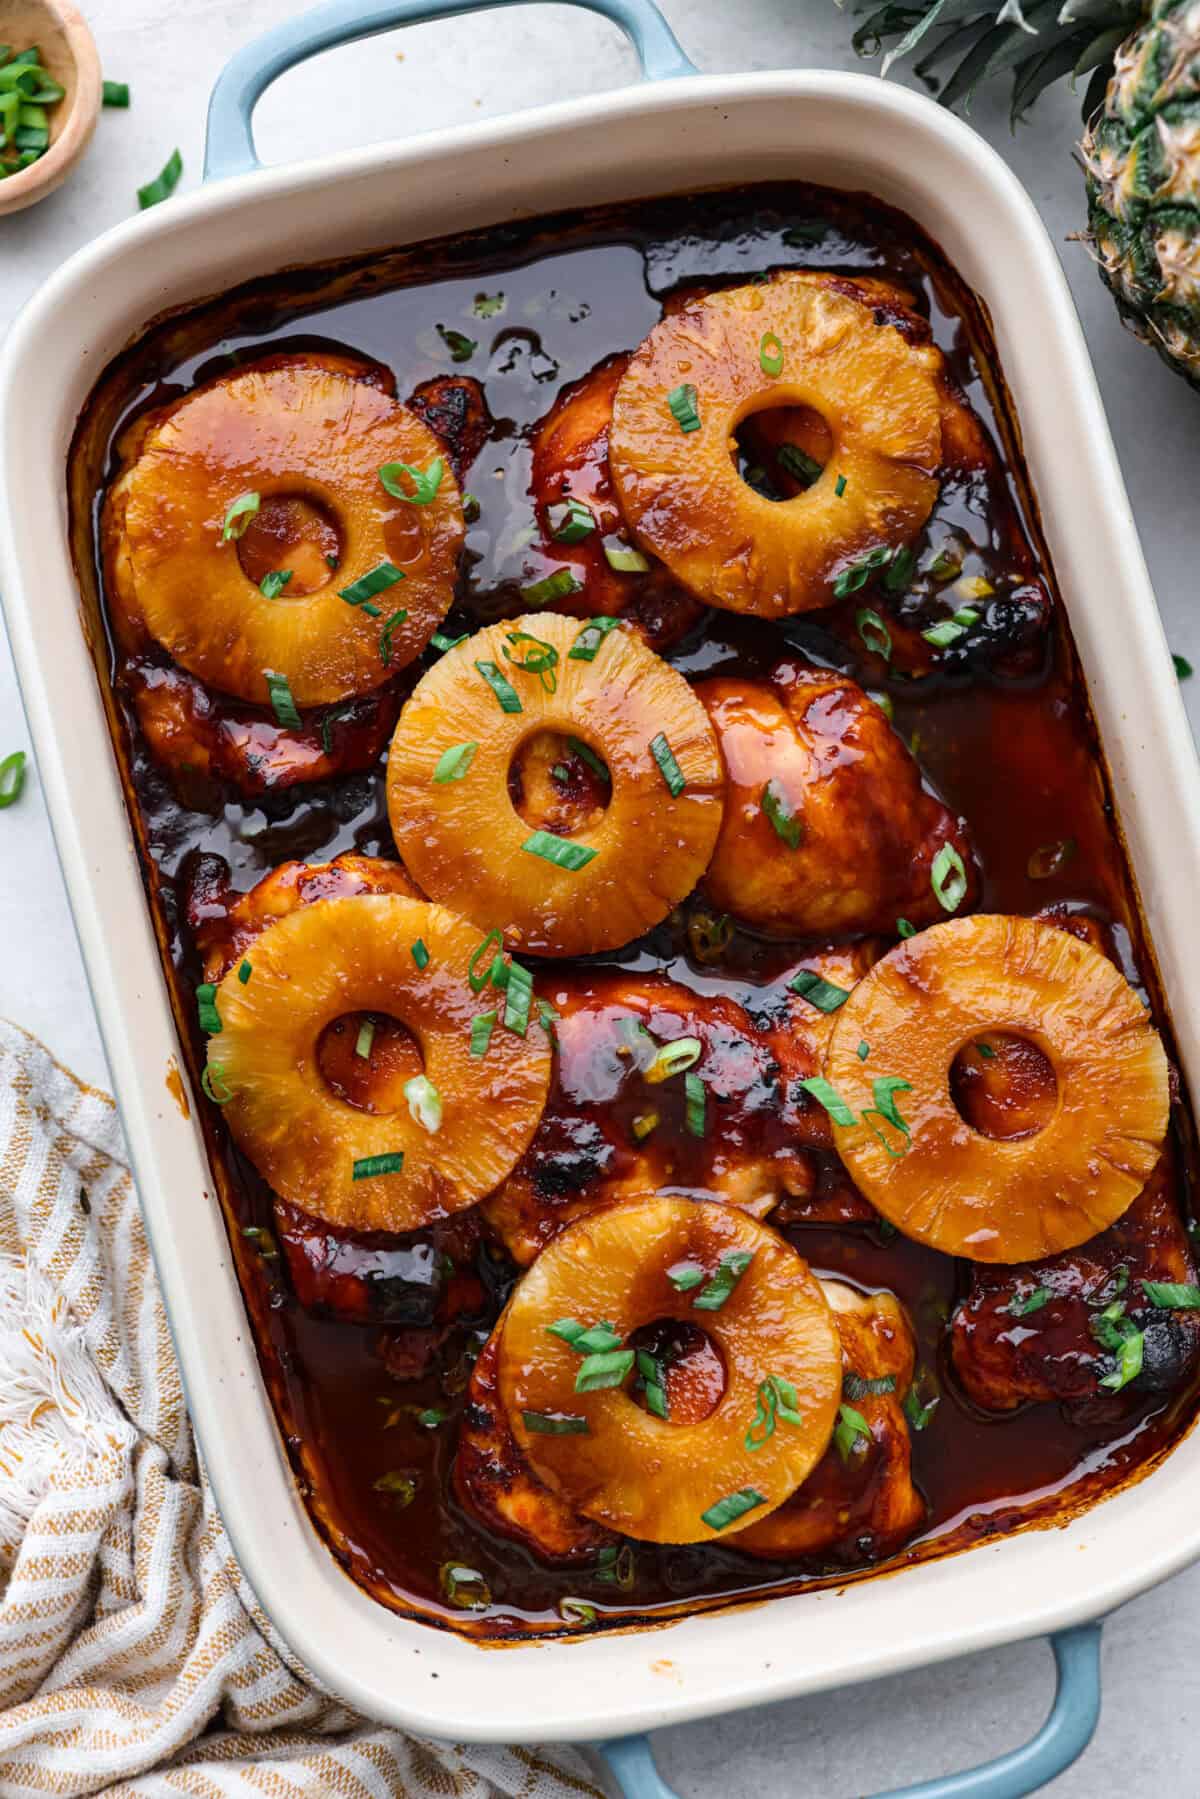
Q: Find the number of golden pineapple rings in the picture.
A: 6